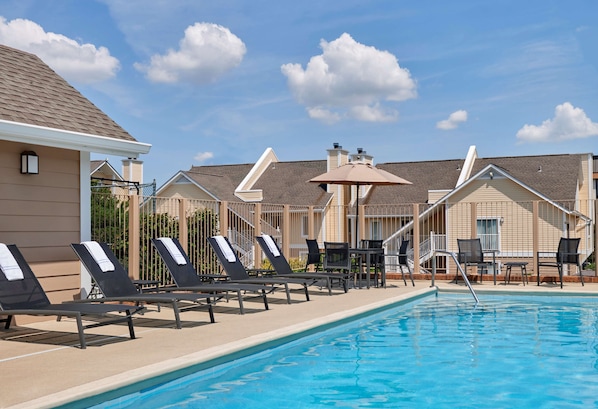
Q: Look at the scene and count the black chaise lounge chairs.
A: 5